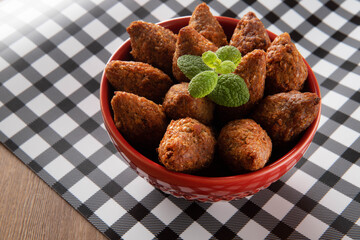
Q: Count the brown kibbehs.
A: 12